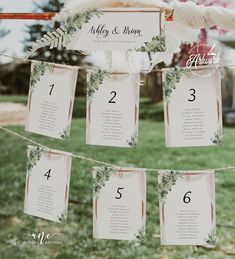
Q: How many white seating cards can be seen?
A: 6